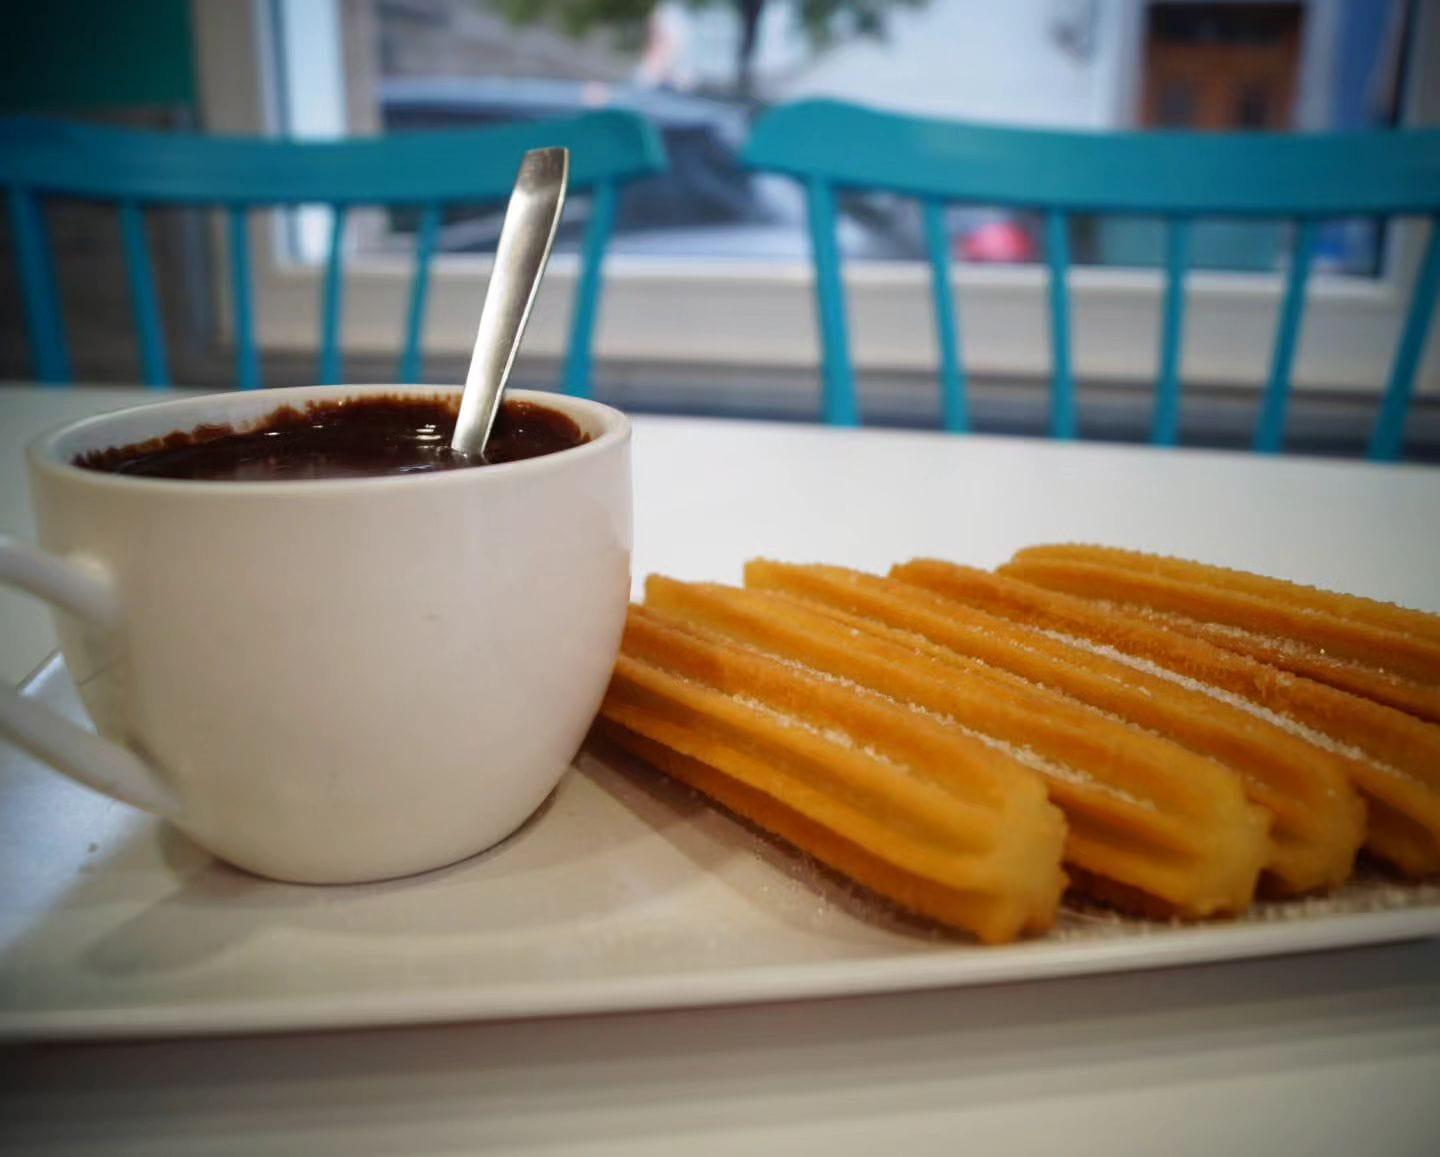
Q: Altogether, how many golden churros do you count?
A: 5